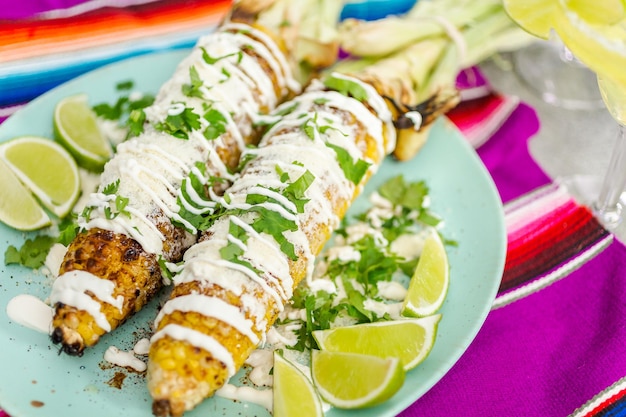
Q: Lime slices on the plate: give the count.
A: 7